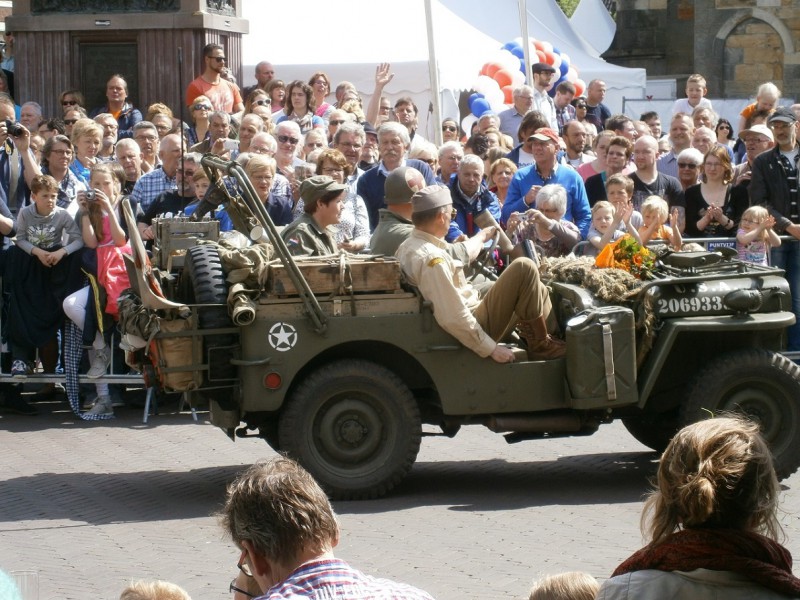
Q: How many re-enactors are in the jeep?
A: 3